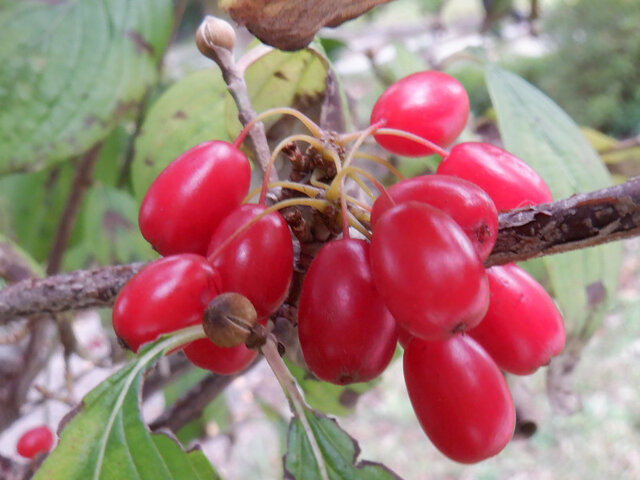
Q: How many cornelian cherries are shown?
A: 12